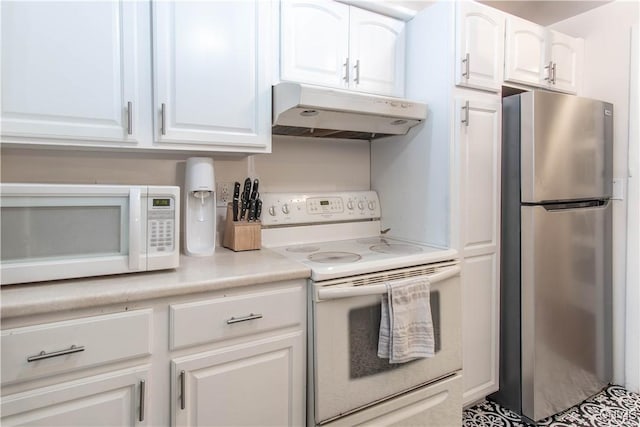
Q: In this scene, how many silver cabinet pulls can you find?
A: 12